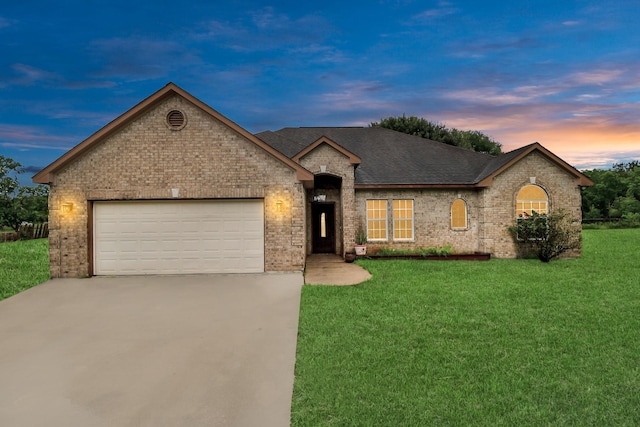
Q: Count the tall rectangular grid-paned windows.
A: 2